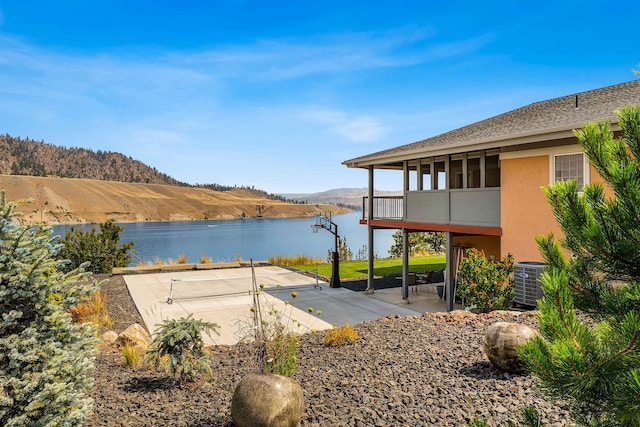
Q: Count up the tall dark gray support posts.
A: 3